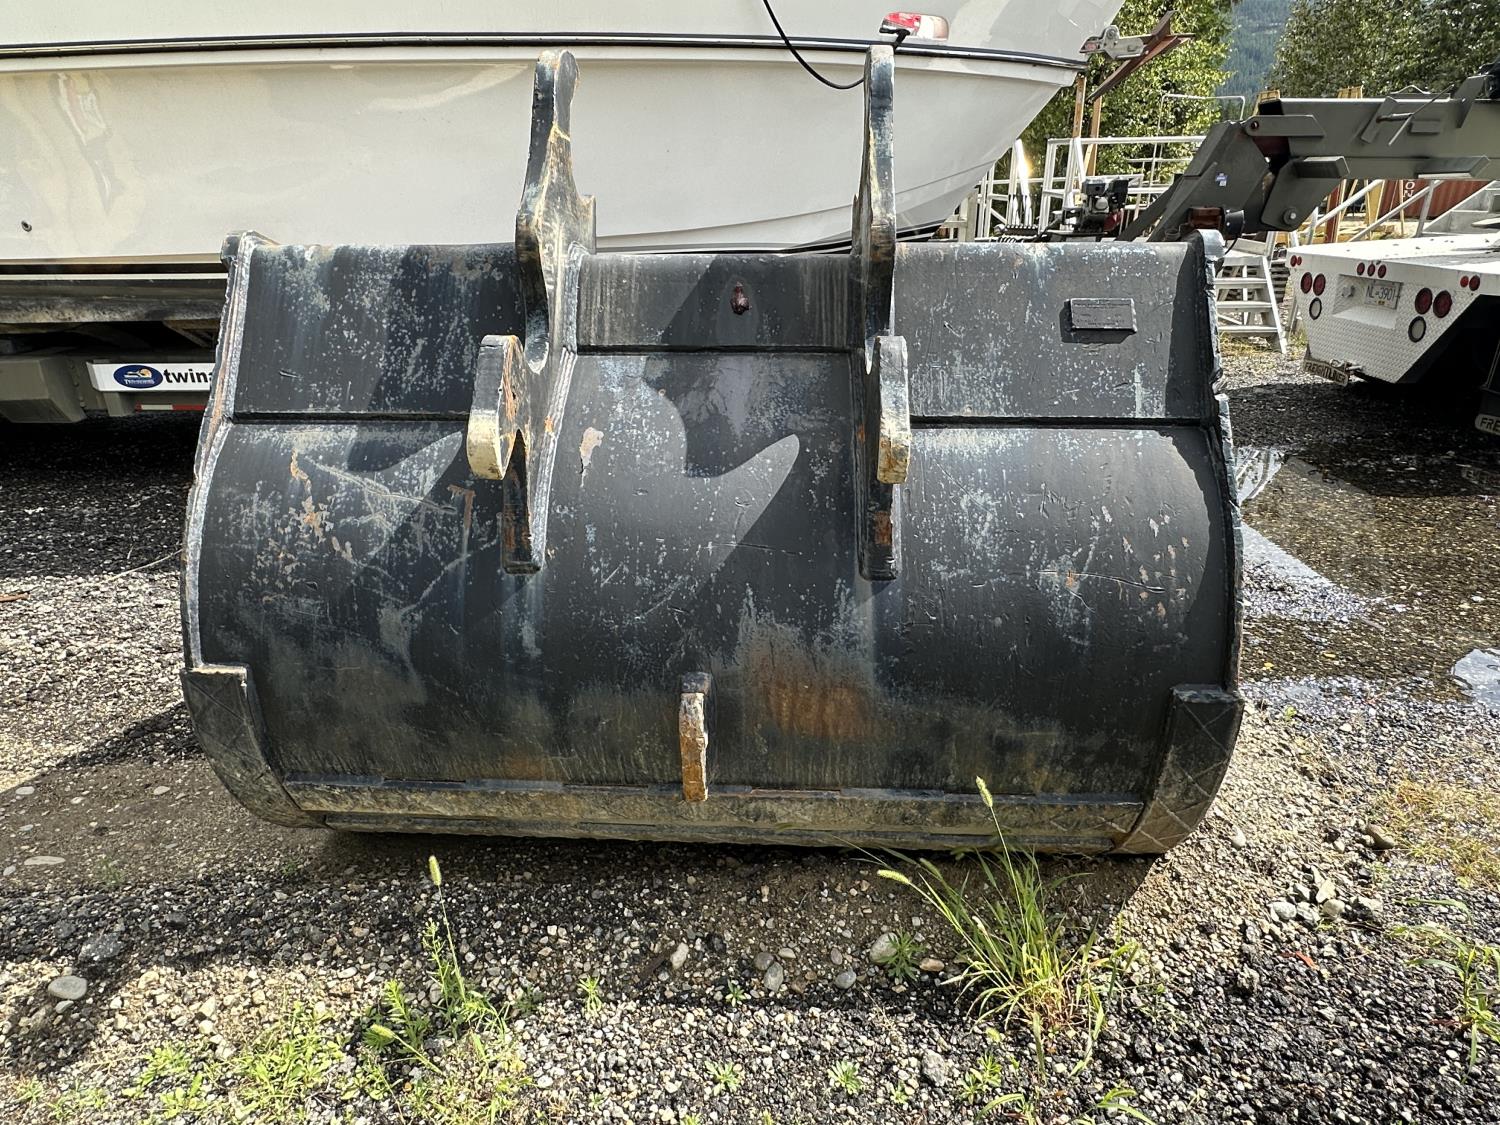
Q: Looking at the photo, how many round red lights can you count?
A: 11